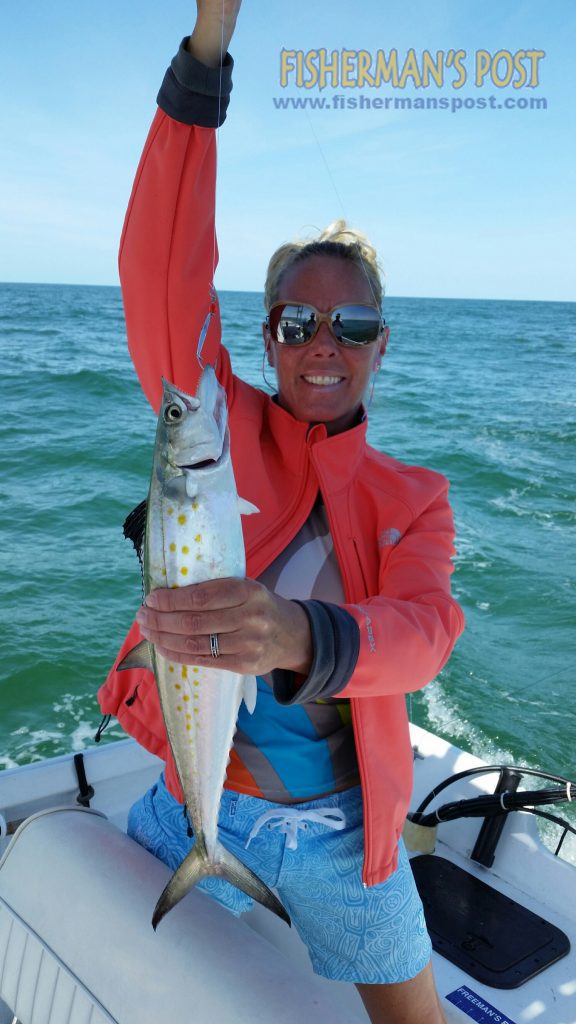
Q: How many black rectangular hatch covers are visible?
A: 1